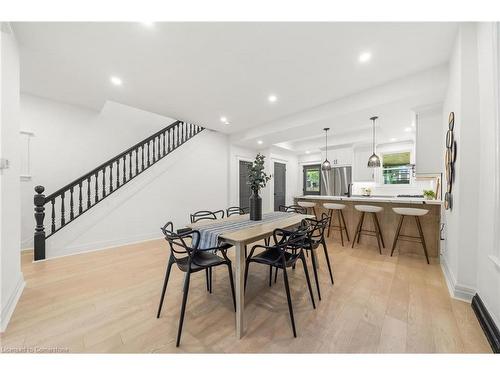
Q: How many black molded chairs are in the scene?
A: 6